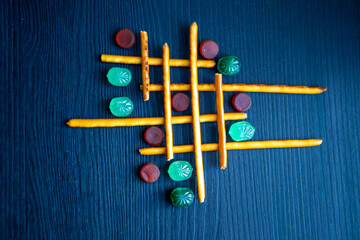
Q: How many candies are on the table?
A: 12